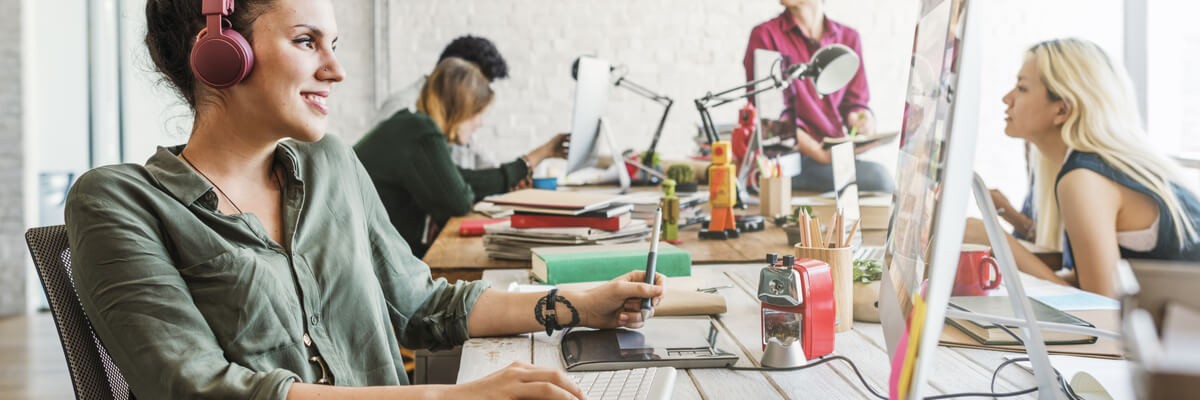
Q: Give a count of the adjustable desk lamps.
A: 2